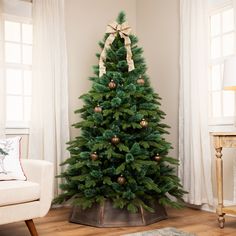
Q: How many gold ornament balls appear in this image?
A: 8